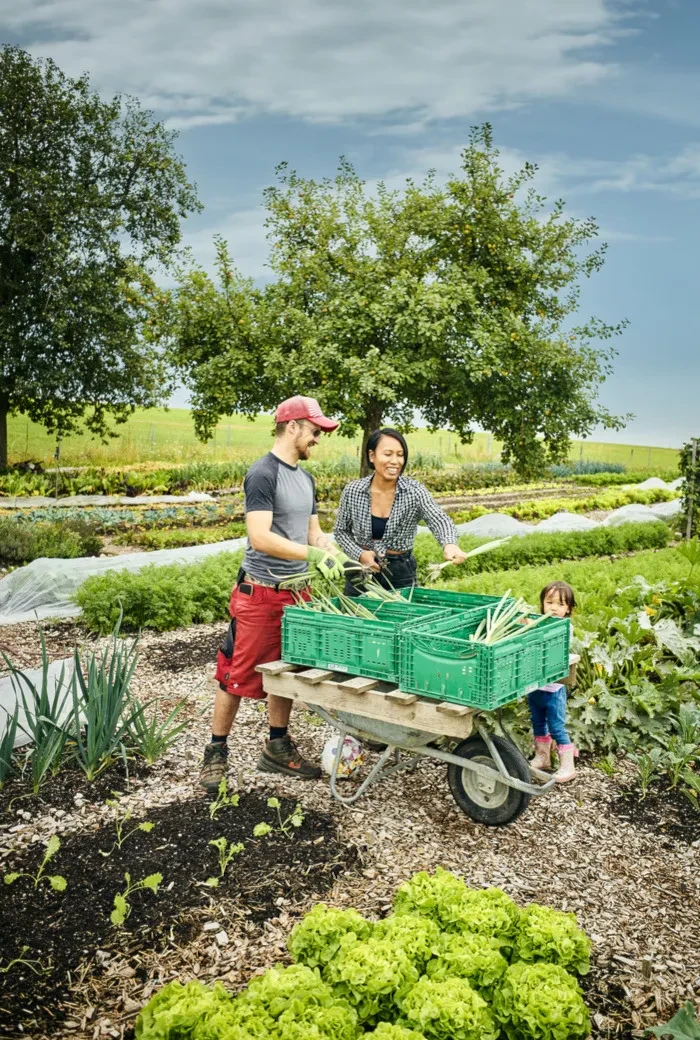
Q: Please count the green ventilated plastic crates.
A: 3